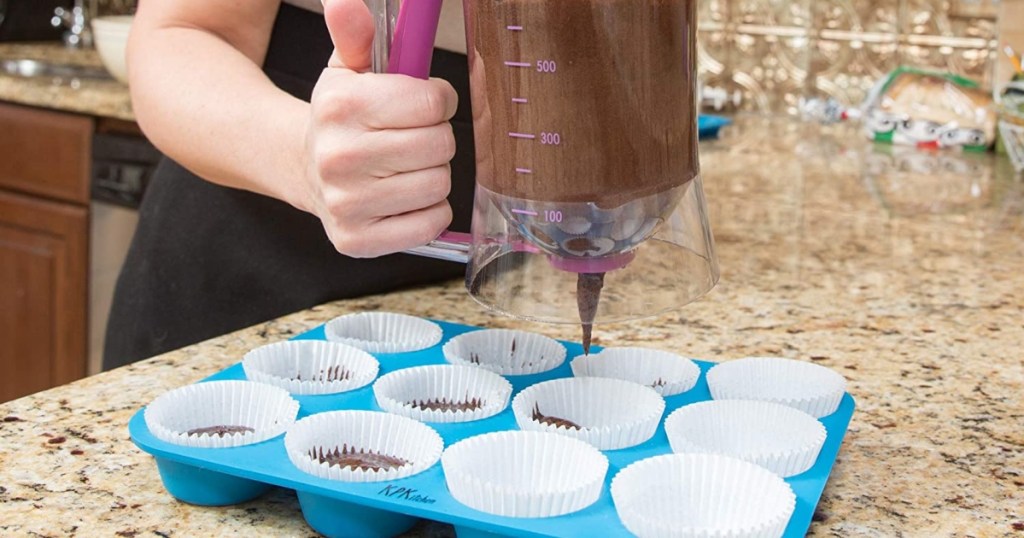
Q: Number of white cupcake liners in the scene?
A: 12